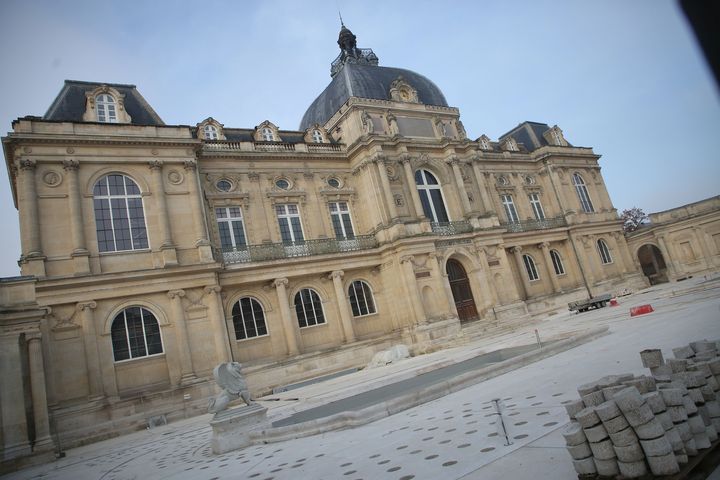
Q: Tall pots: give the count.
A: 0